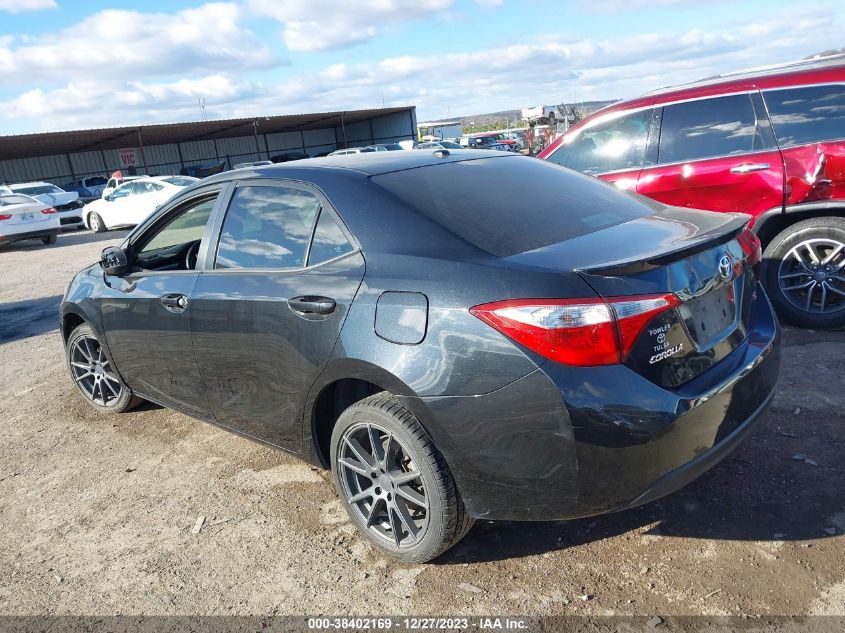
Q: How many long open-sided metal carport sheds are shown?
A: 1